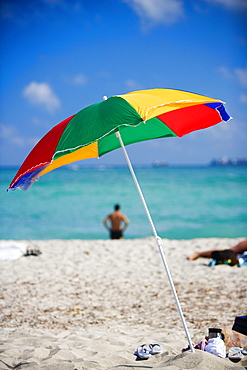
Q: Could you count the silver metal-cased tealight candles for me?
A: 0